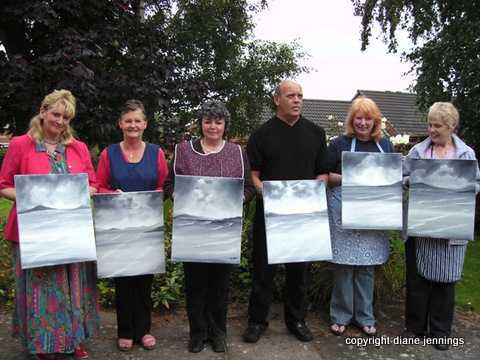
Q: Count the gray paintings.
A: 6